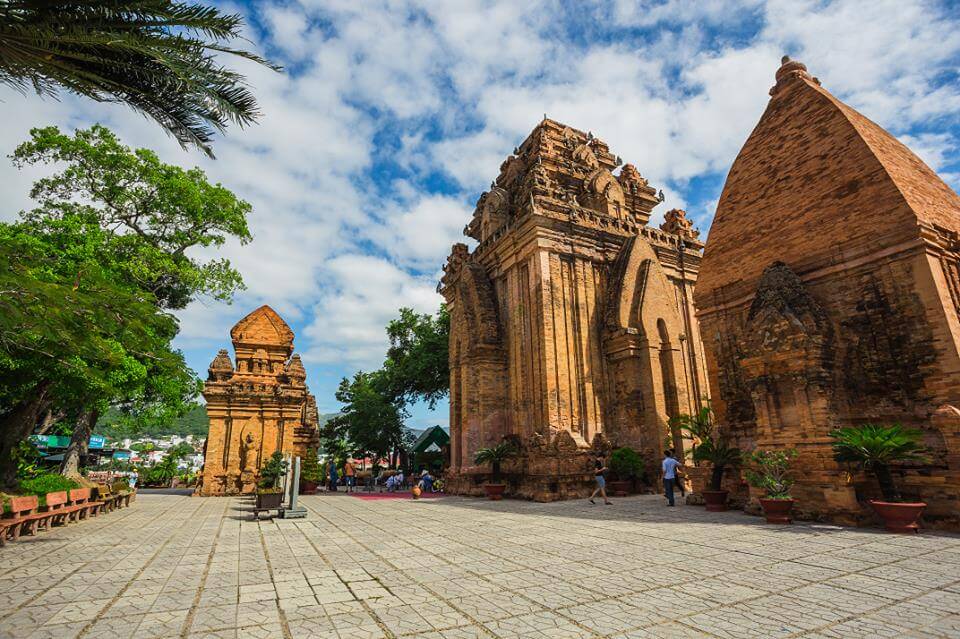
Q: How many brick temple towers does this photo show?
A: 3